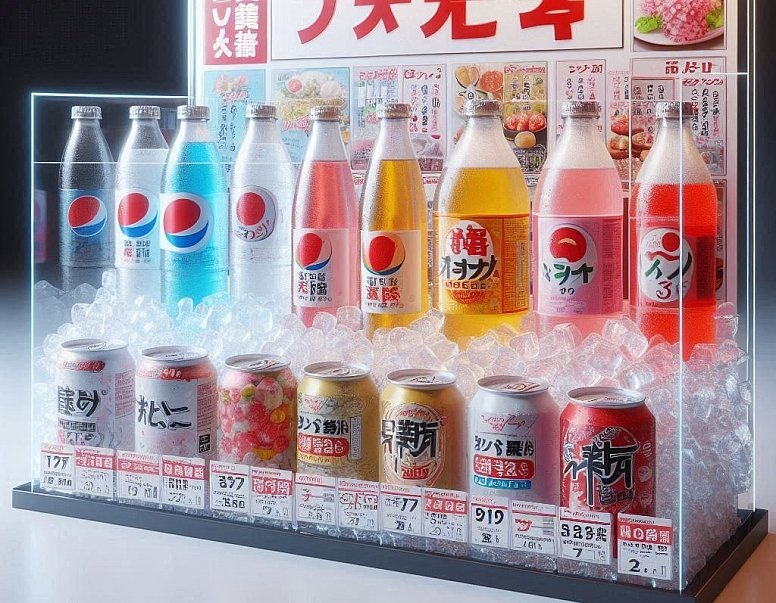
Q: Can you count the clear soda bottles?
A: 3